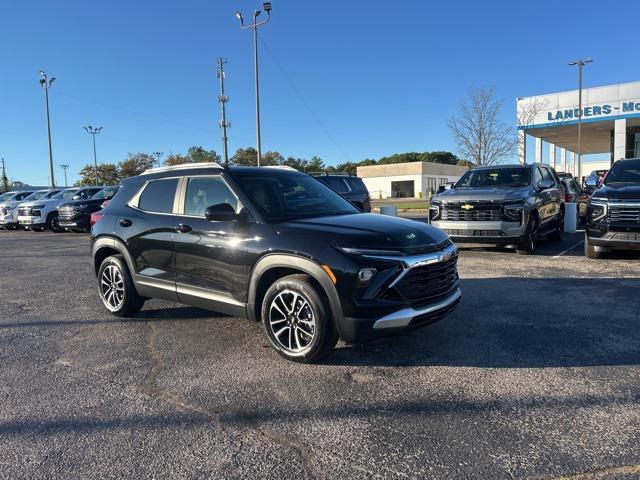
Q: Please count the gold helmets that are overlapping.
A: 0